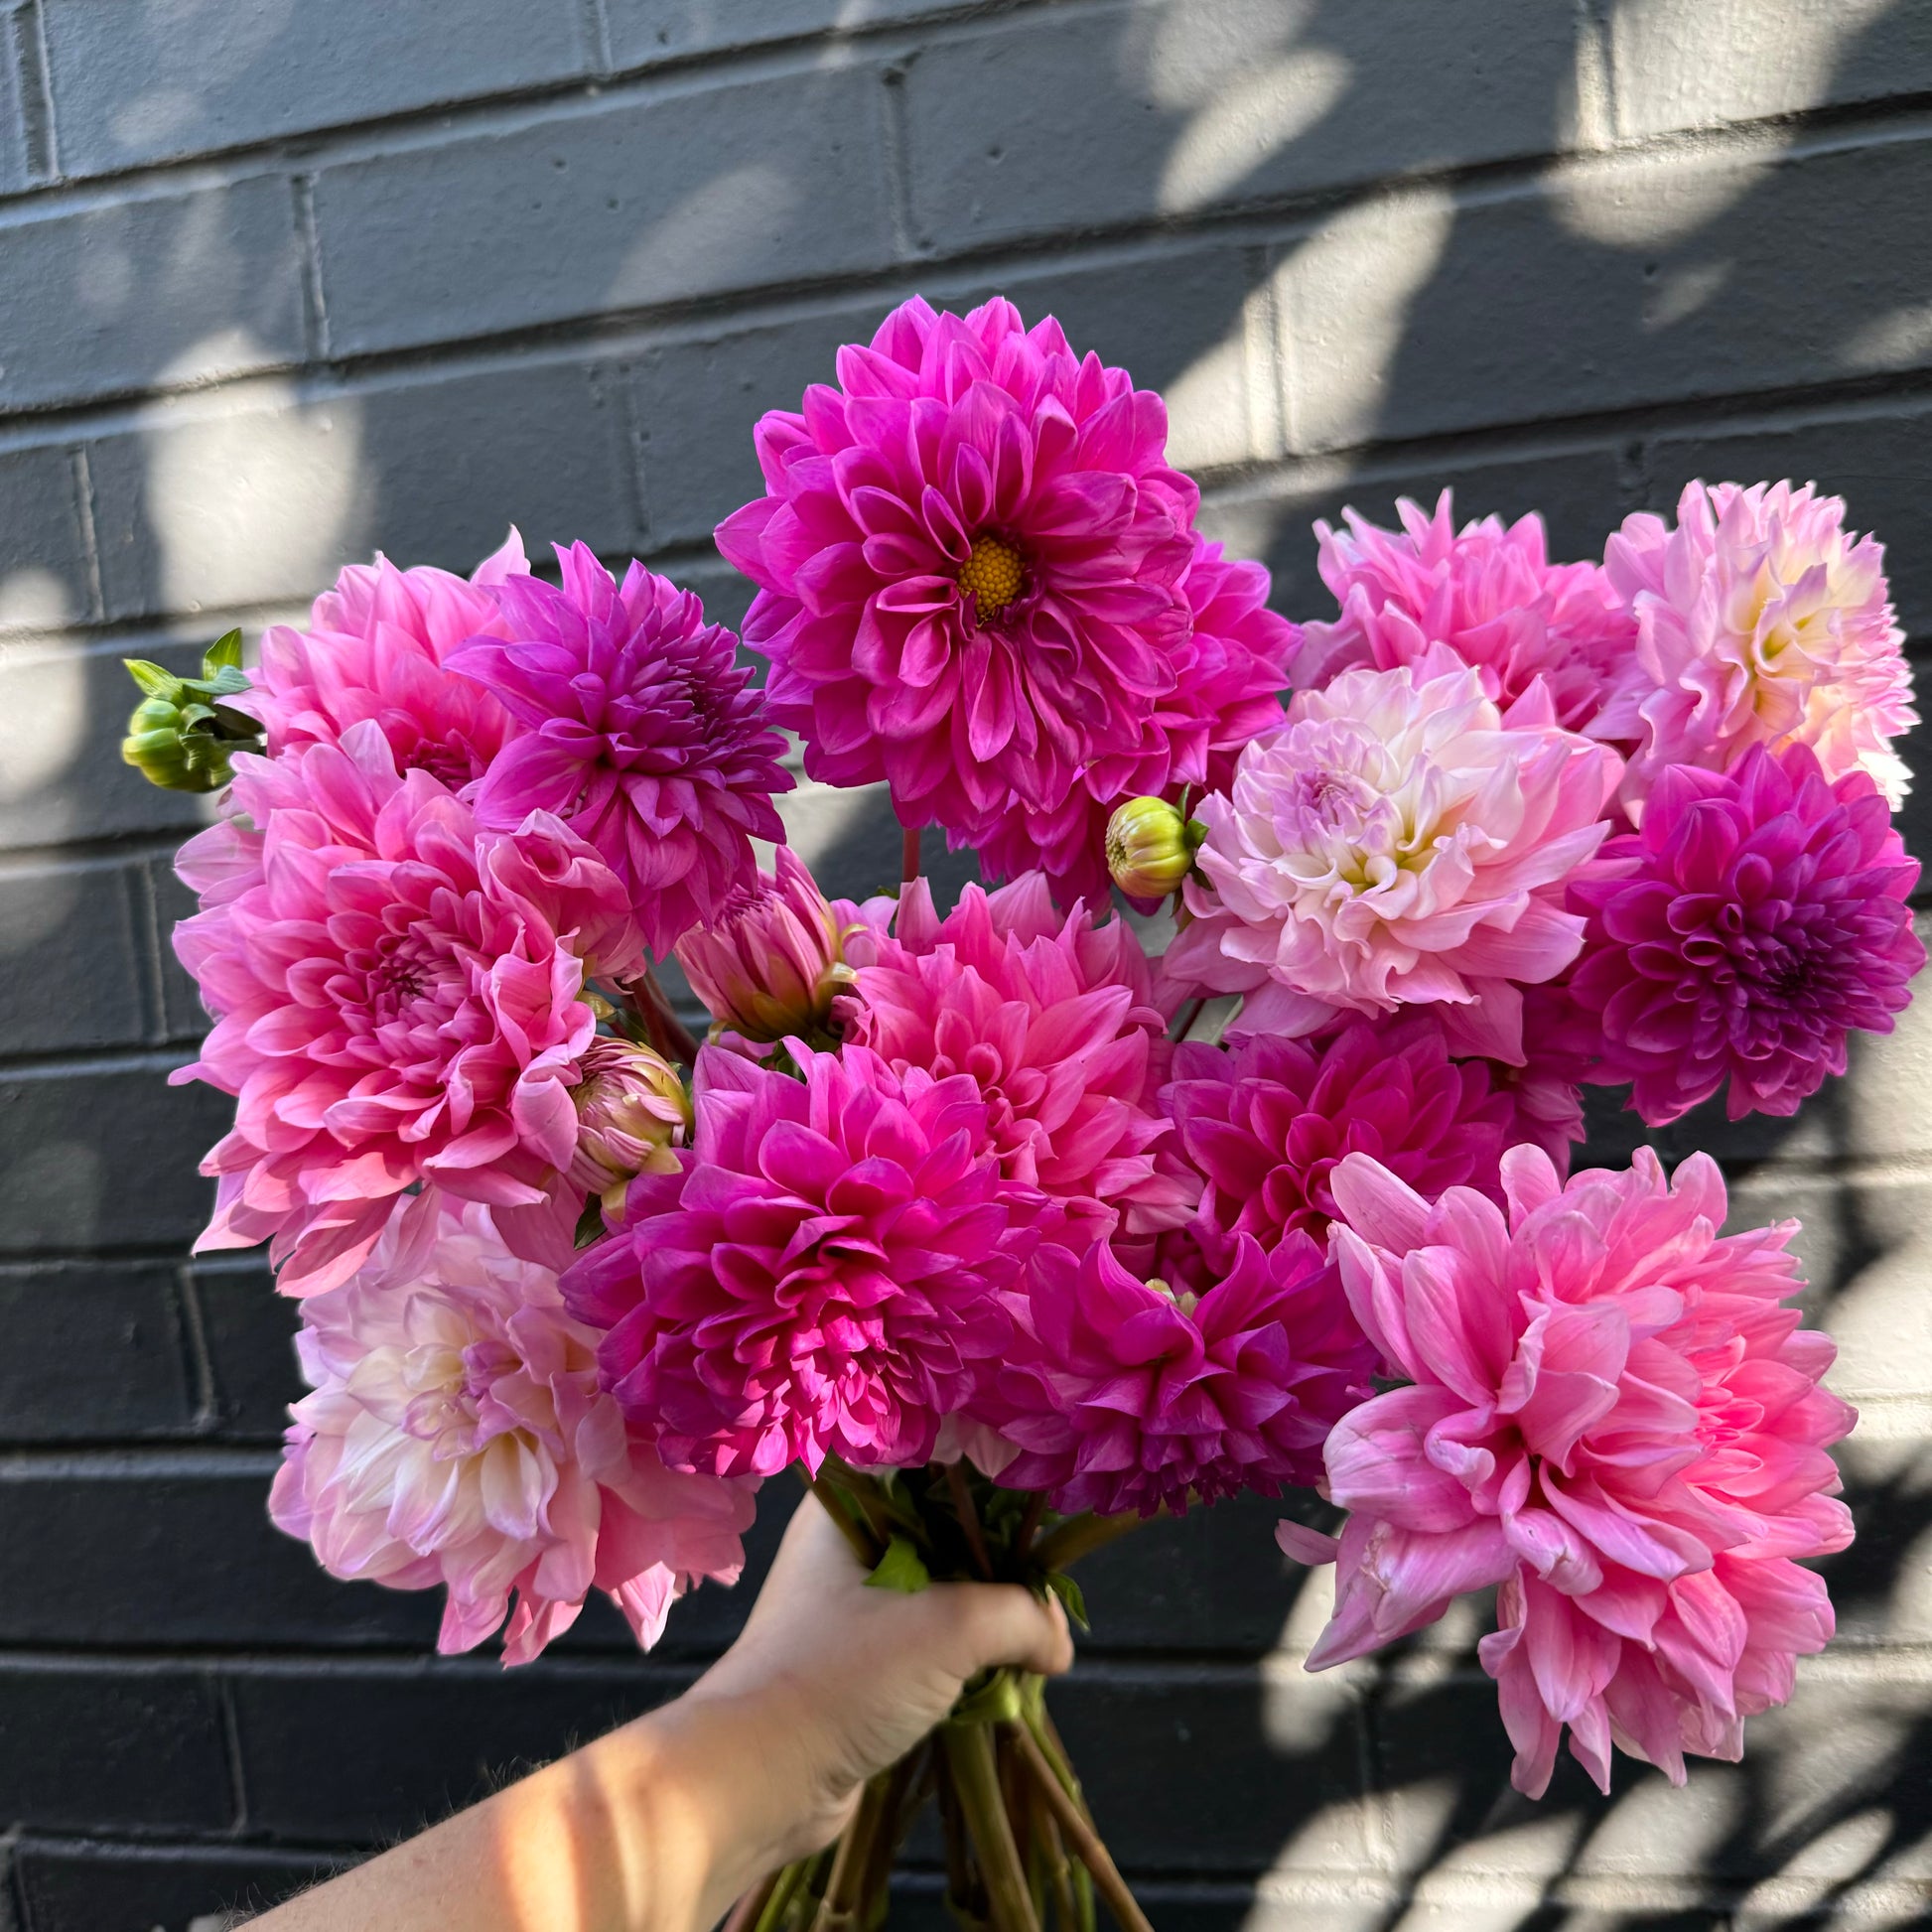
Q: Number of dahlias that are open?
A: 15